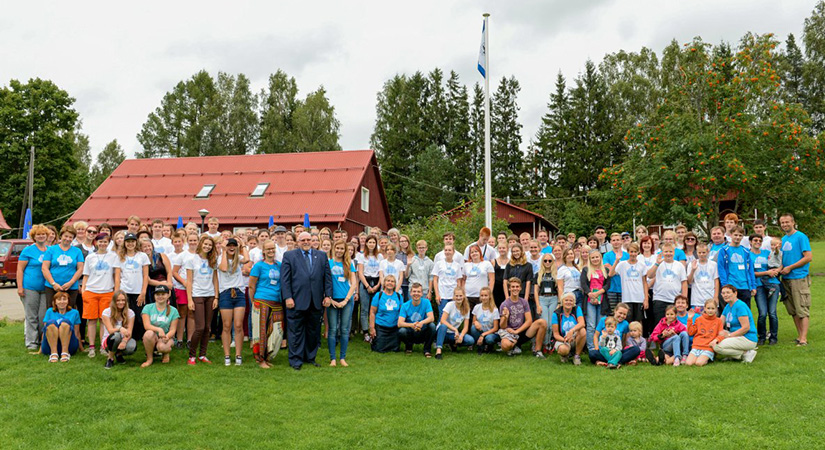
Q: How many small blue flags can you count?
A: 4